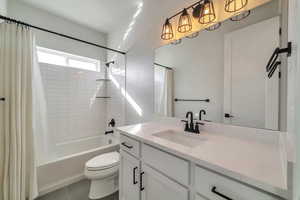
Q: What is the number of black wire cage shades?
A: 4